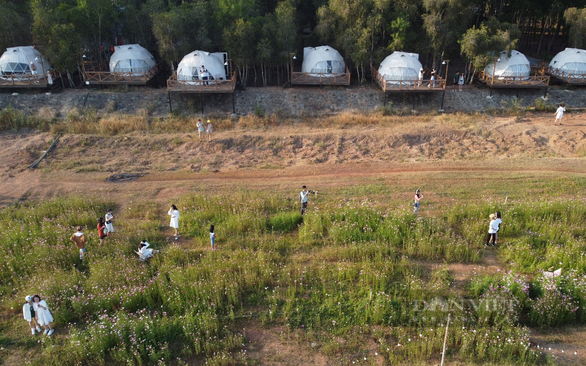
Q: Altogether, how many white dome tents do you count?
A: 7